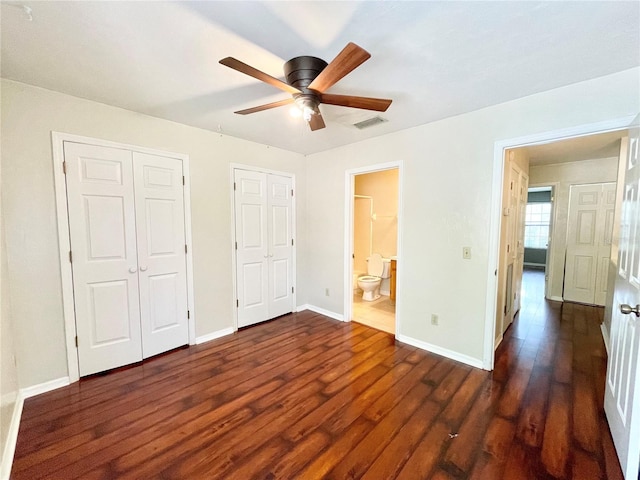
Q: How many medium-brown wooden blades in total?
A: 5